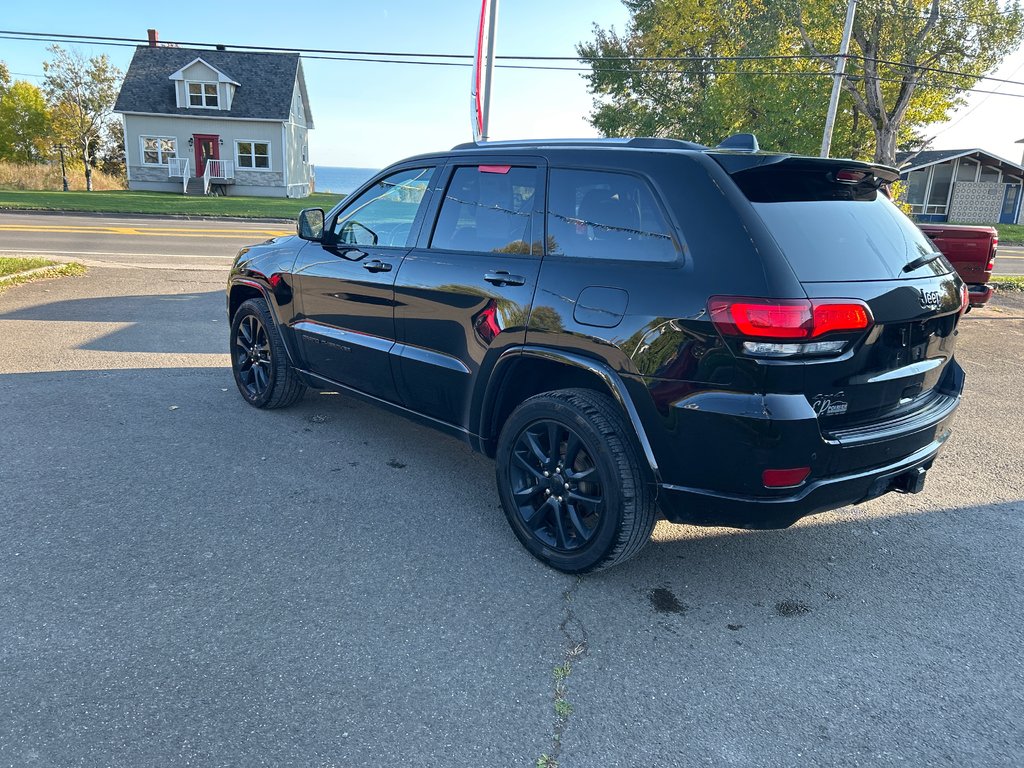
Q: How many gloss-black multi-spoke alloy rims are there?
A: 2